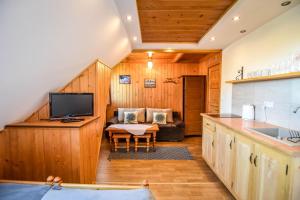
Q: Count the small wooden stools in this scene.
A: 2